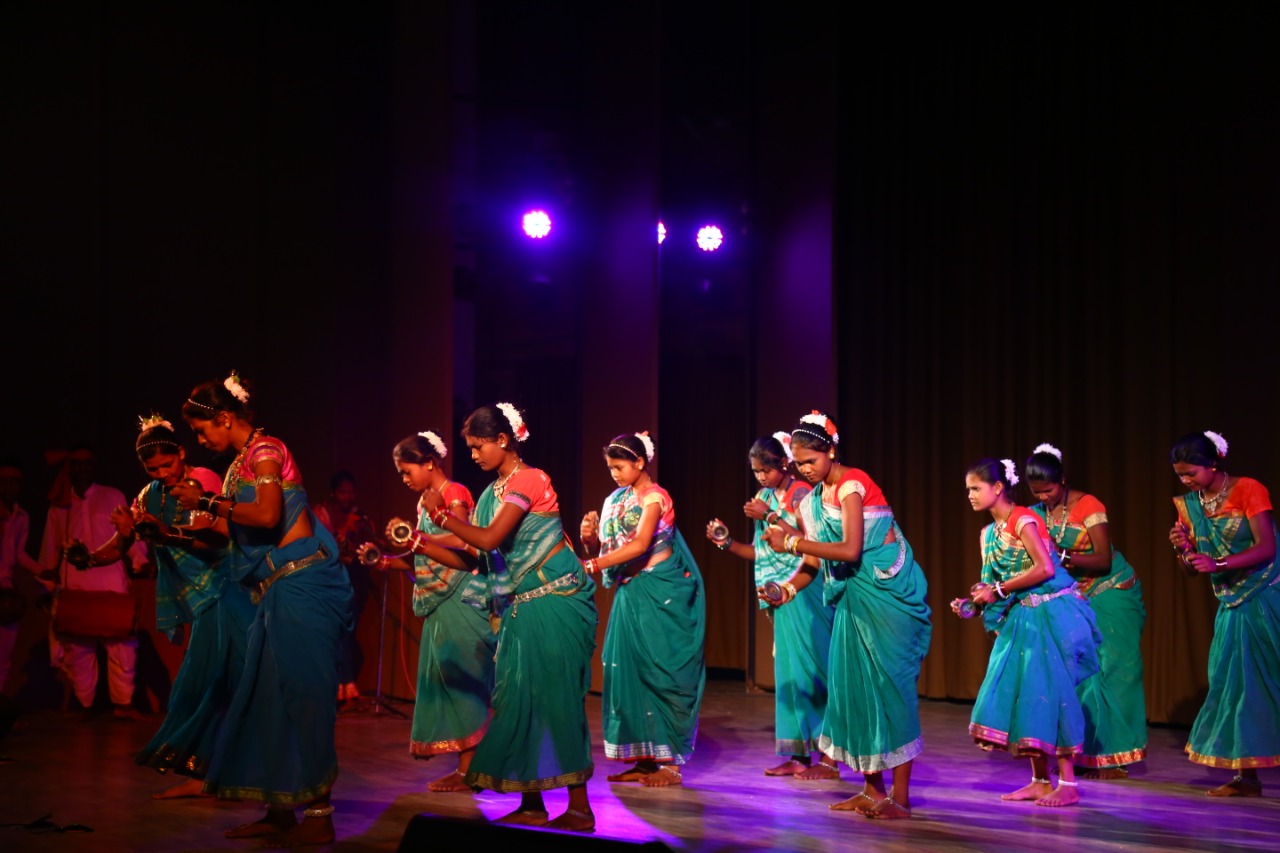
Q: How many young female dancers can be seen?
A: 10